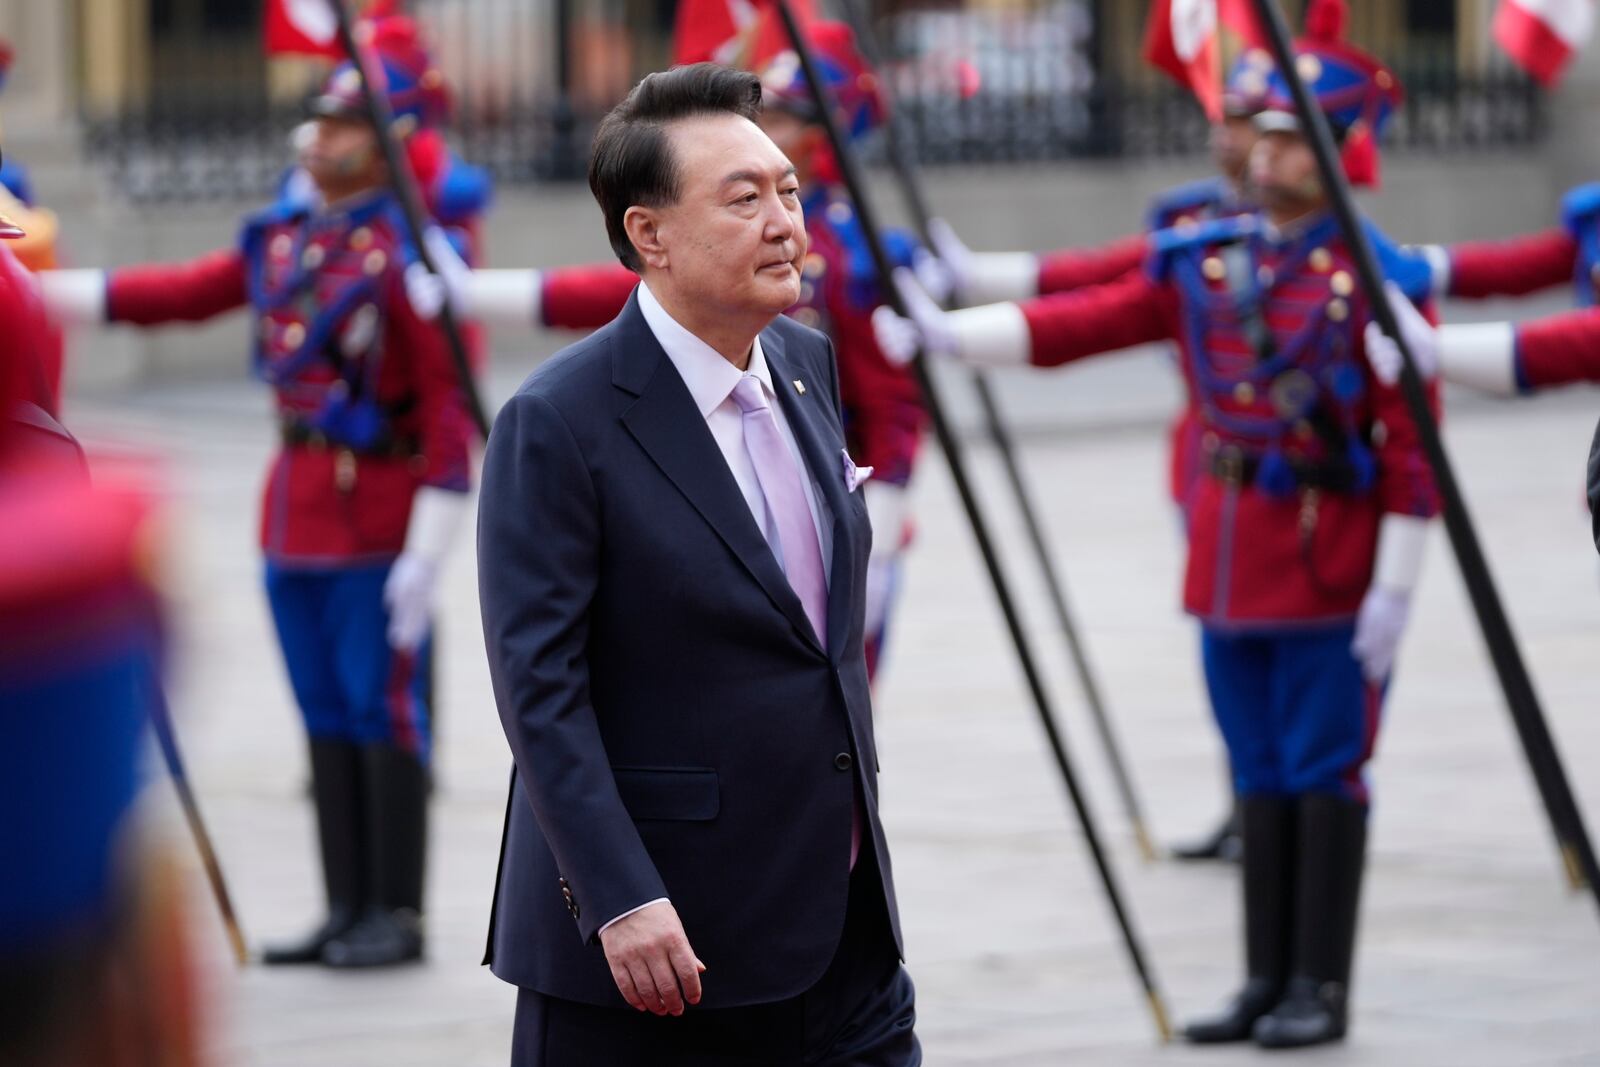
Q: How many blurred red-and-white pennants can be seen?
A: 4